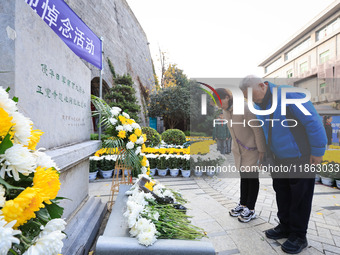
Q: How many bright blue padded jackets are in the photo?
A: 1